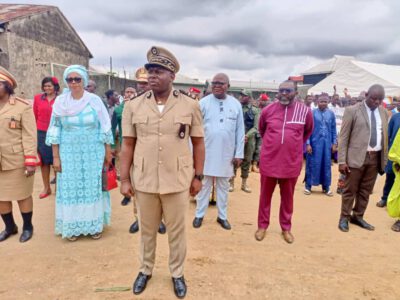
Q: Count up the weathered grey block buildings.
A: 1